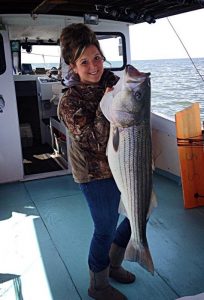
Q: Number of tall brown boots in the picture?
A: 2